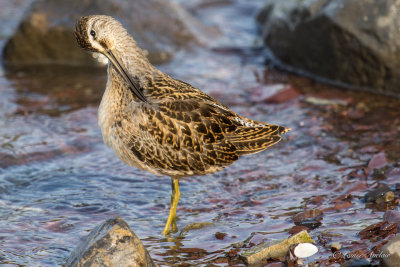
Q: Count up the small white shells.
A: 1